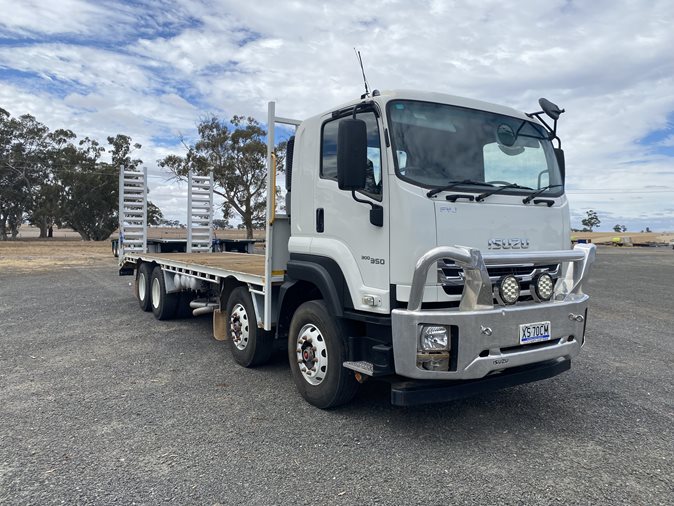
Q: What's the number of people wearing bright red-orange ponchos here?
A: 0